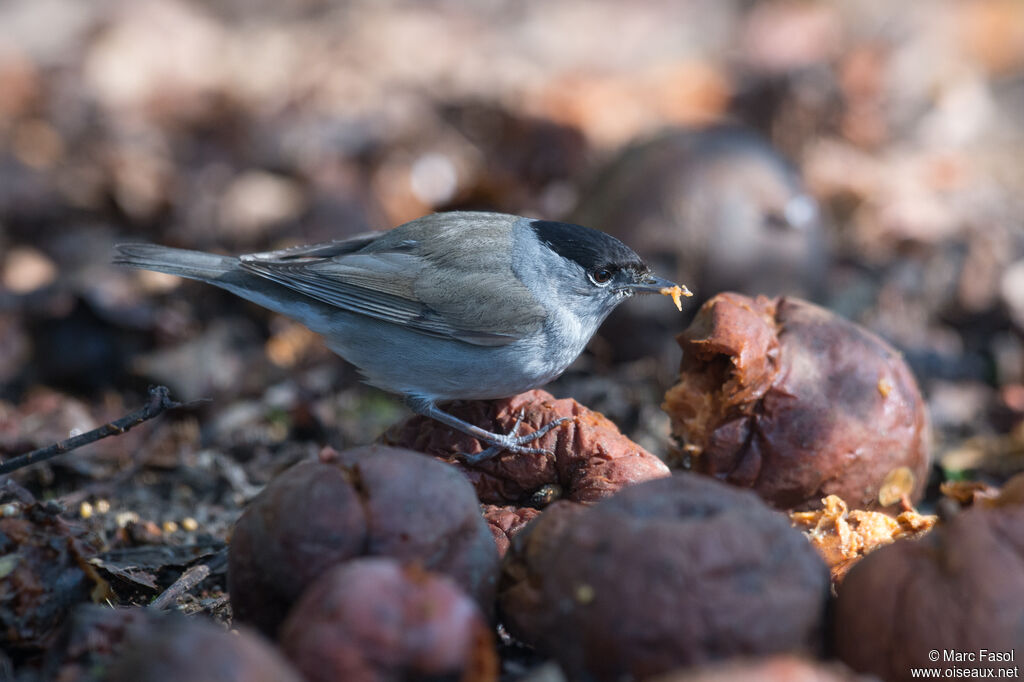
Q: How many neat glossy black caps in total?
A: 1